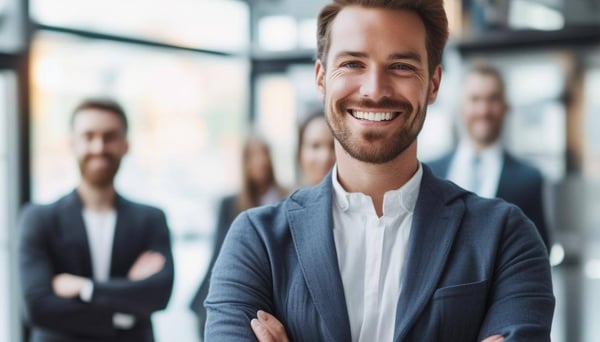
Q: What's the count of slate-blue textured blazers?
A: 1